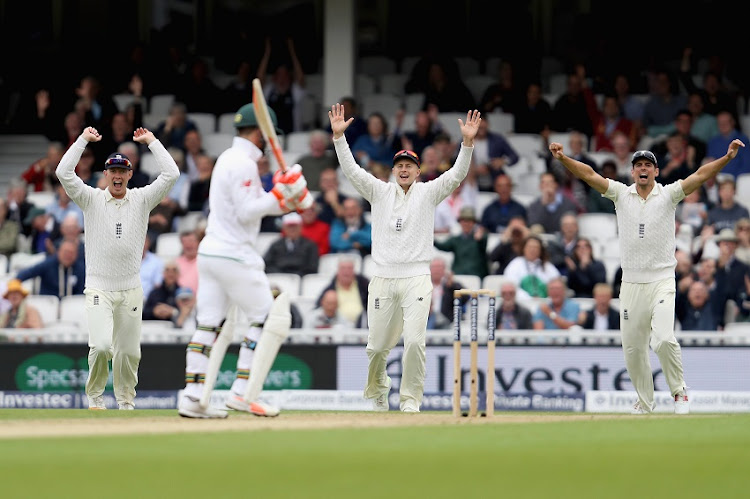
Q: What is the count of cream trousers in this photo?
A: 3